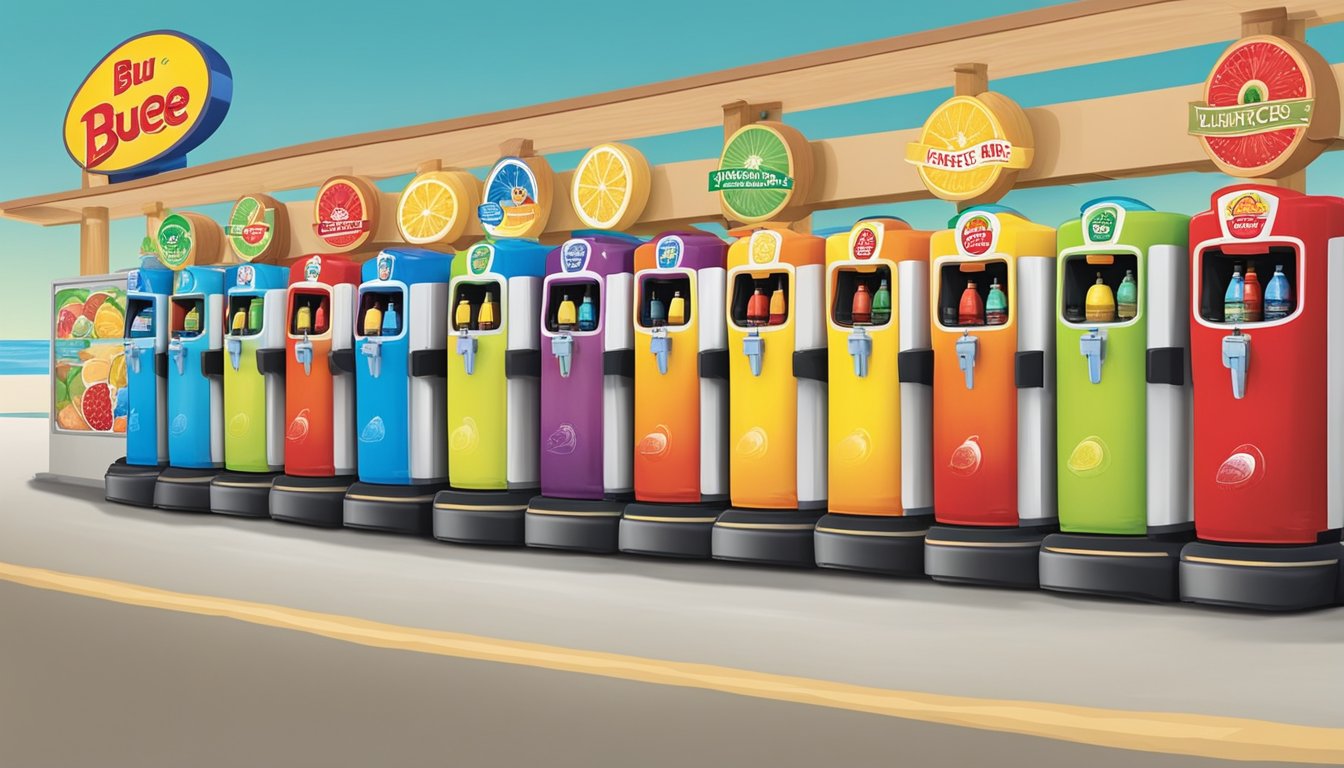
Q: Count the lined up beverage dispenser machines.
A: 13